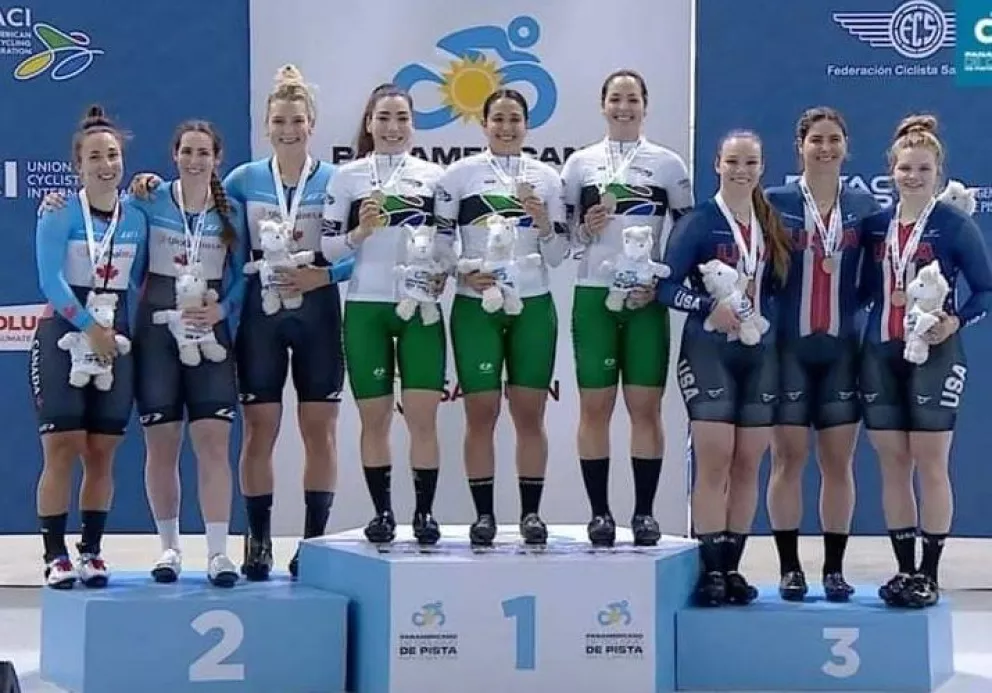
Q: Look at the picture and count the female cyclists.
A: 9